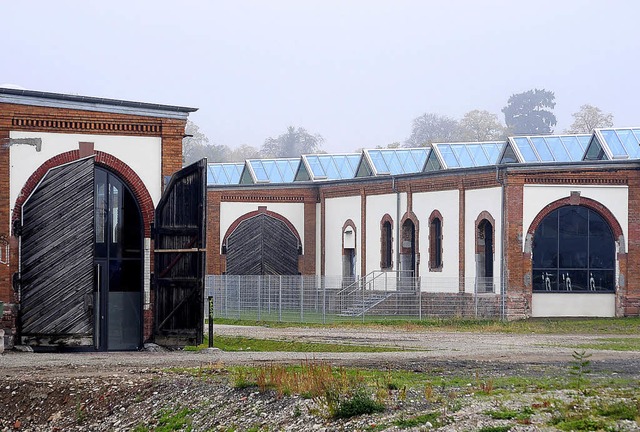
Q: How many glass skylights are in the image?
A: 7